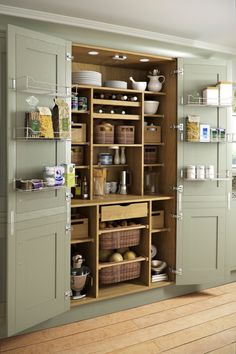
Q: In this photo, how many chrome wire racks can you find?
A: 6